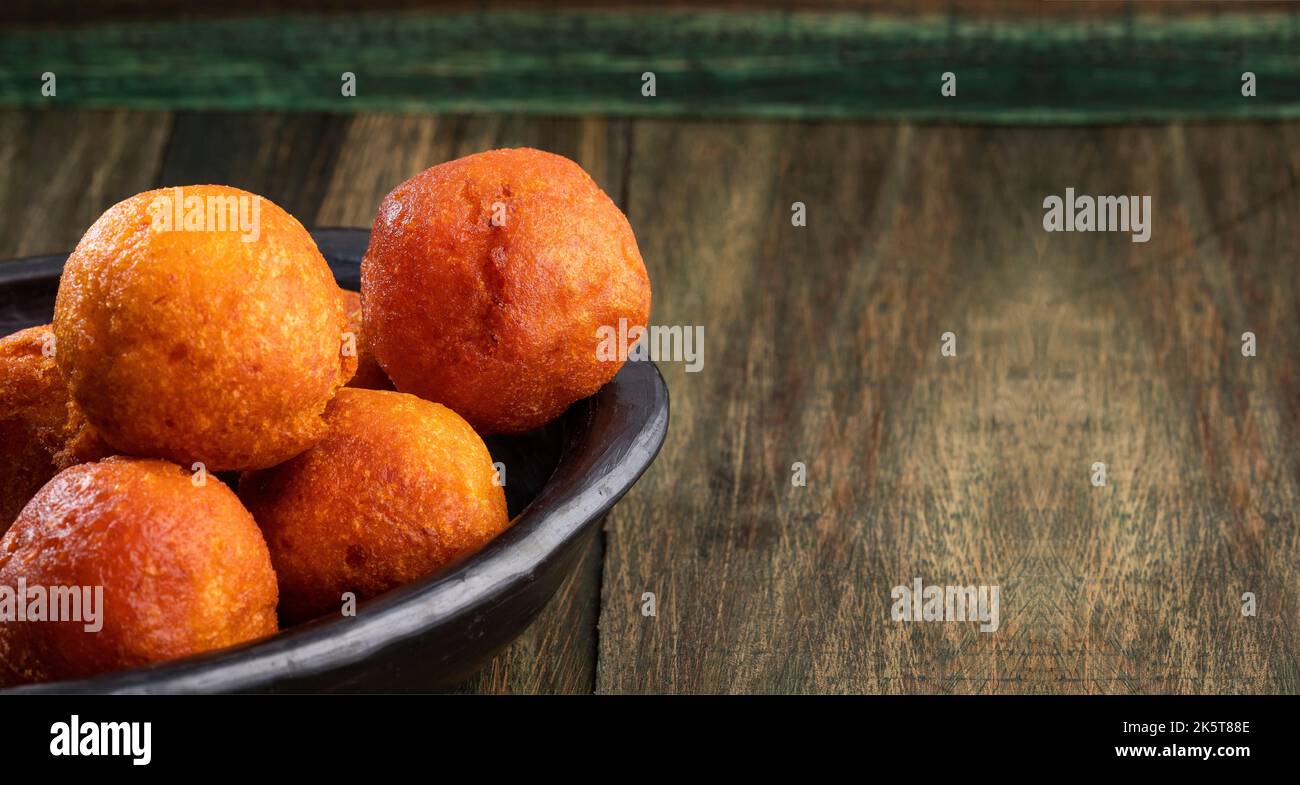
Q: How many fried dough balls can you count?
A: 6